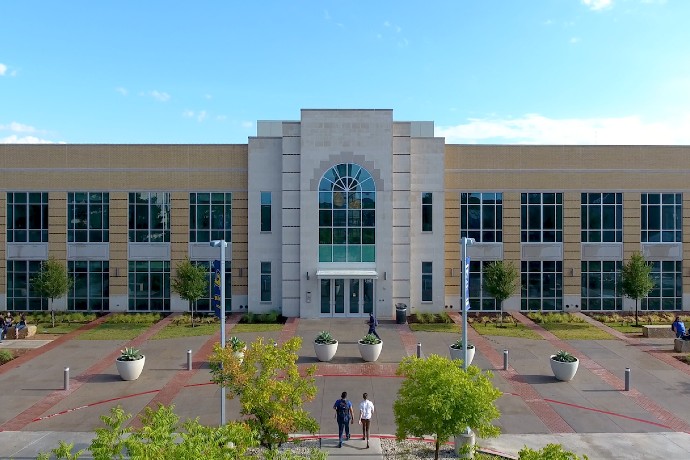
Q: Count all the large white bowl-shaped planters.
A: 6